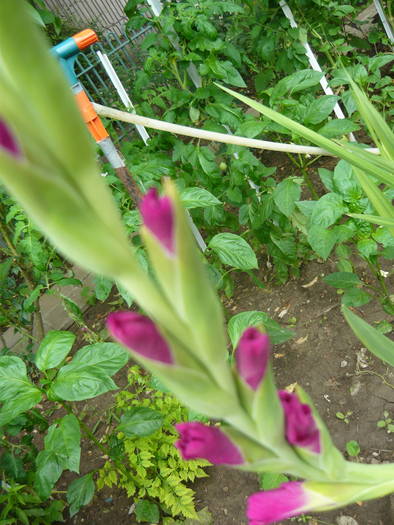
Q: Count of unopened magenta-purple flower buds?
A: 7